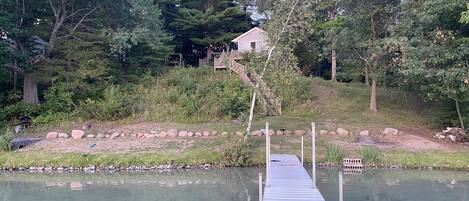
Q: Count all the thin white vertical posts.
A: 6